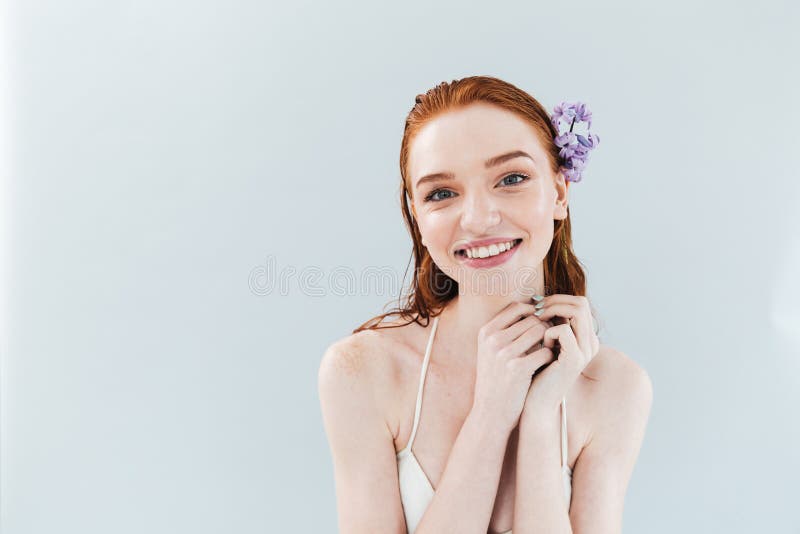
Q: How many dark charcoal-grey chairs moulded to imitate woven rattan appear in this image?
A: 0